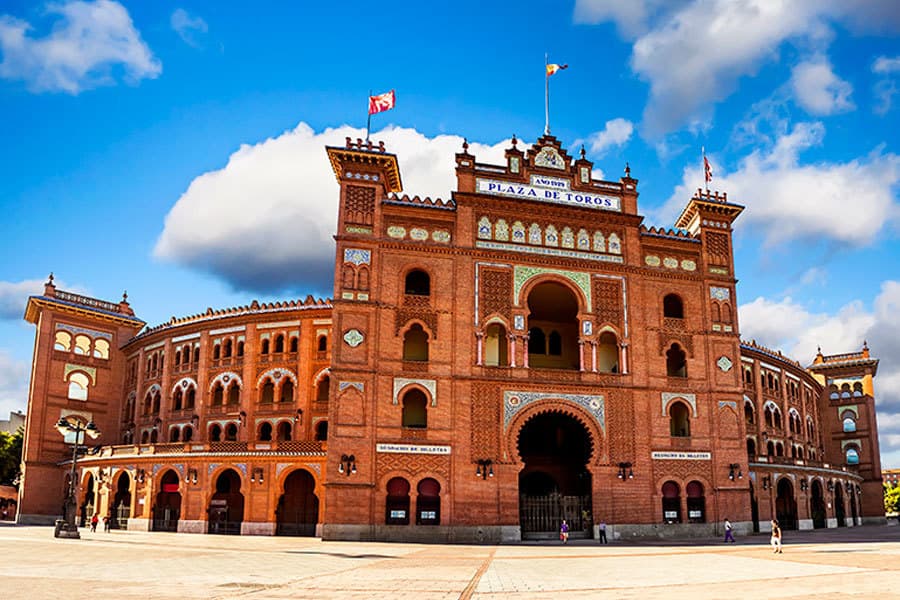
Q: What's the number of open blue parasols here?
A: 0